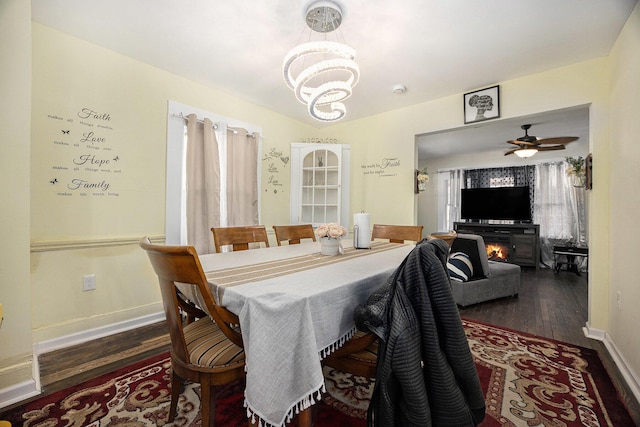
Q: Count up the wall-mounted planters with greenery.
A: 2